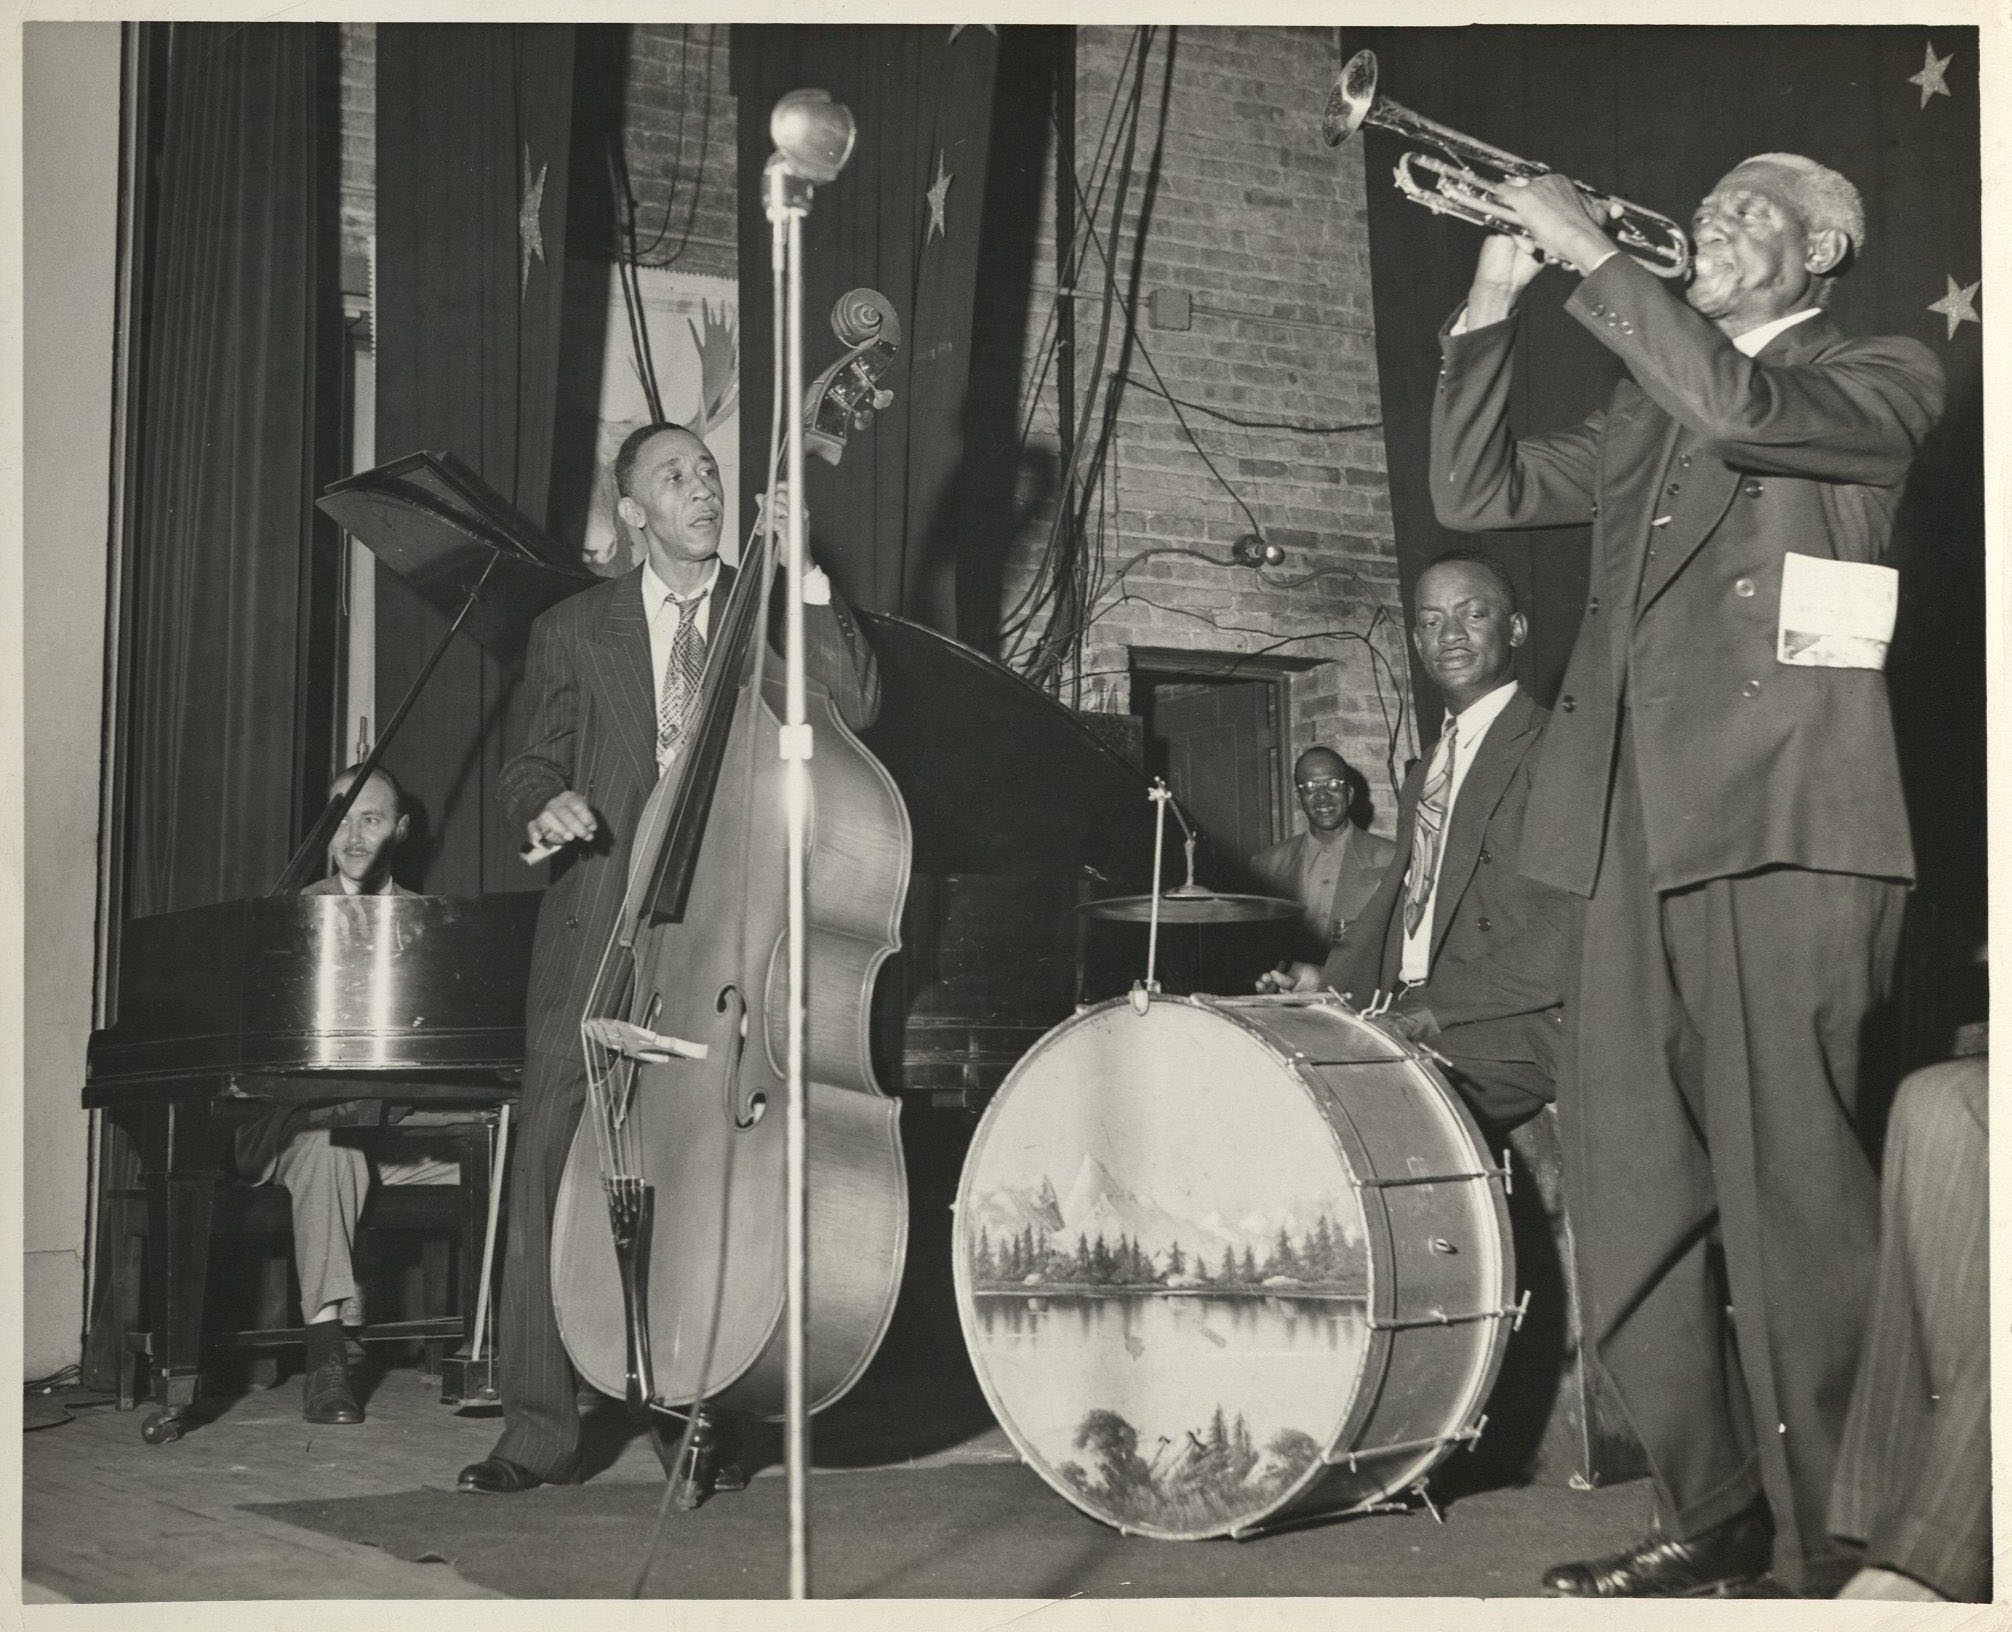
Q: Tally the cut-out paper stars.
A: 5